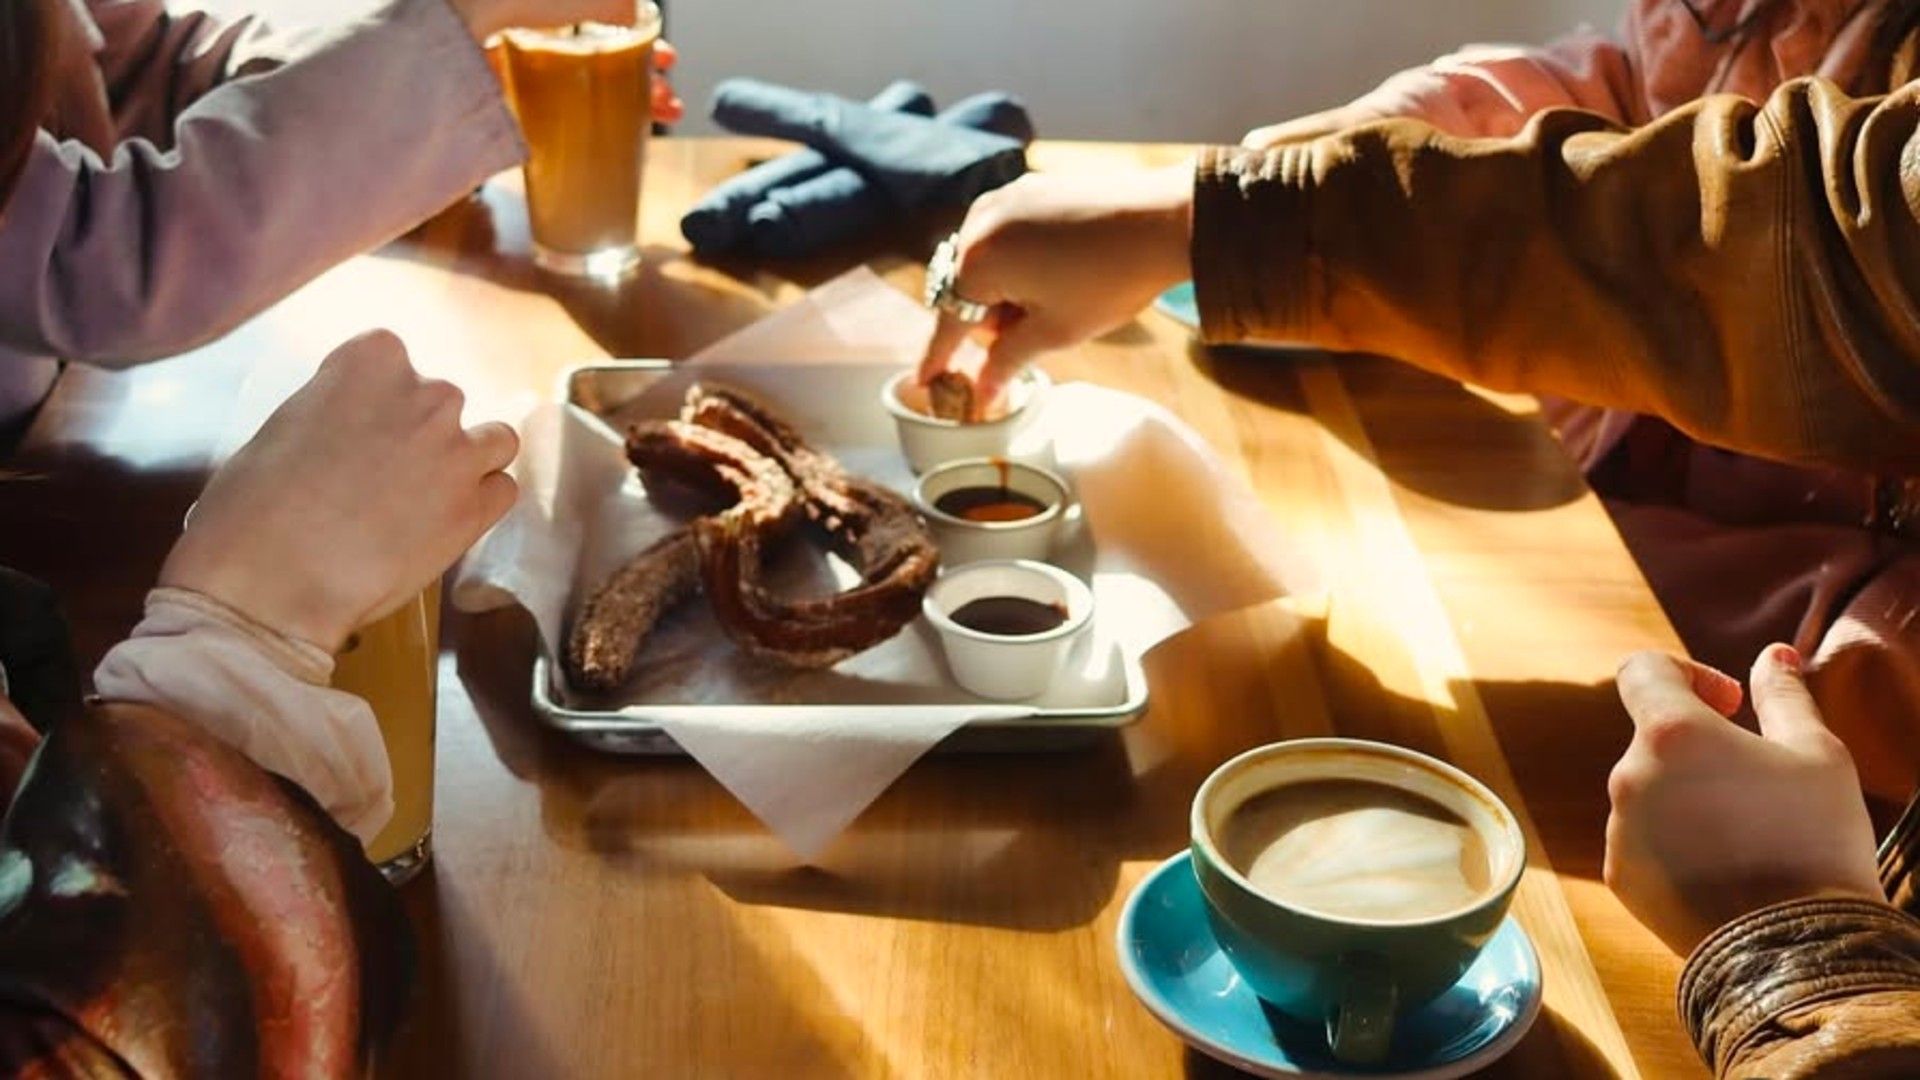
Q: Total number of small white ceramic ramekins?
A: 3